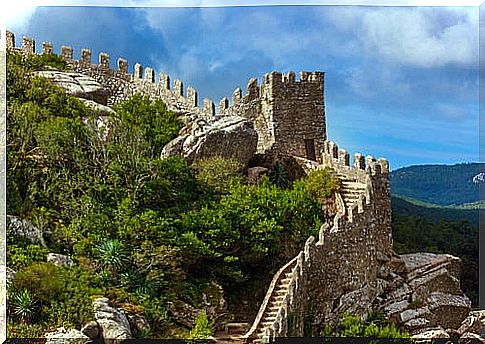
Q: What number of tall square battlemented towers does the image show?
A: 1